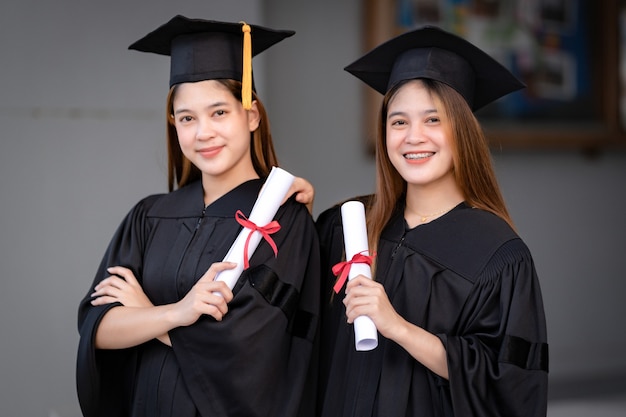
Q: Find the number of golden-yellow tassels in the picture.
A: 1